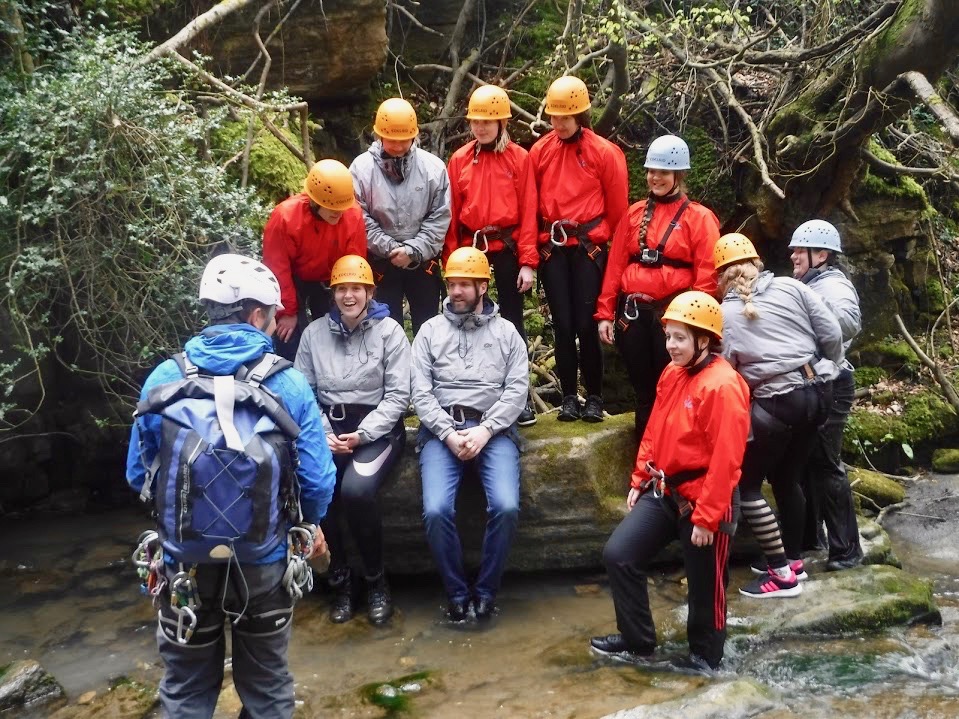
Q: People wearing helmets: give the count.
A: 11